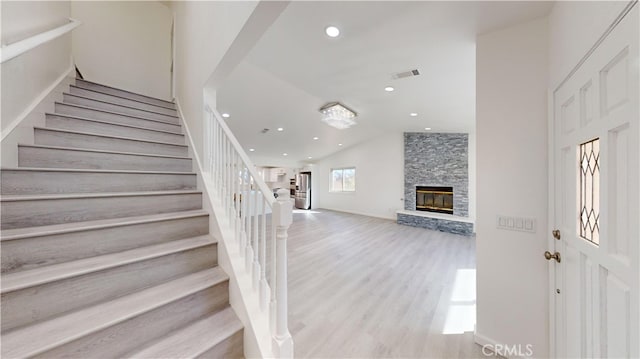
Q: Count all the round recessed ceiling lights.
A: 11